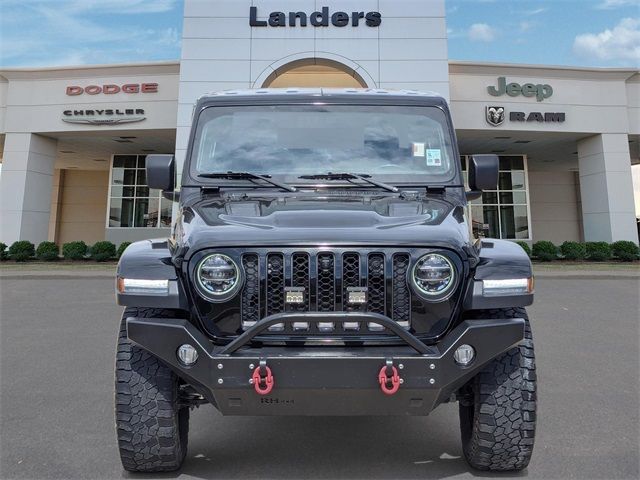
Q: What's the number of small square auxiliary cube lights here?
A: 2